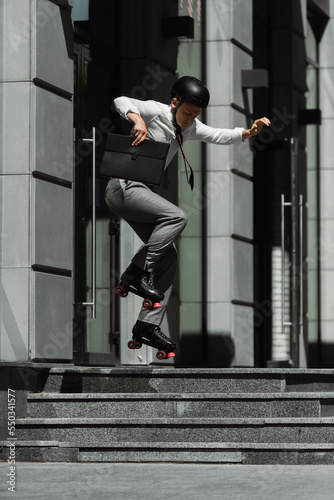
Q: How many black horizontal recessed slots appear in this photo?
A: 8